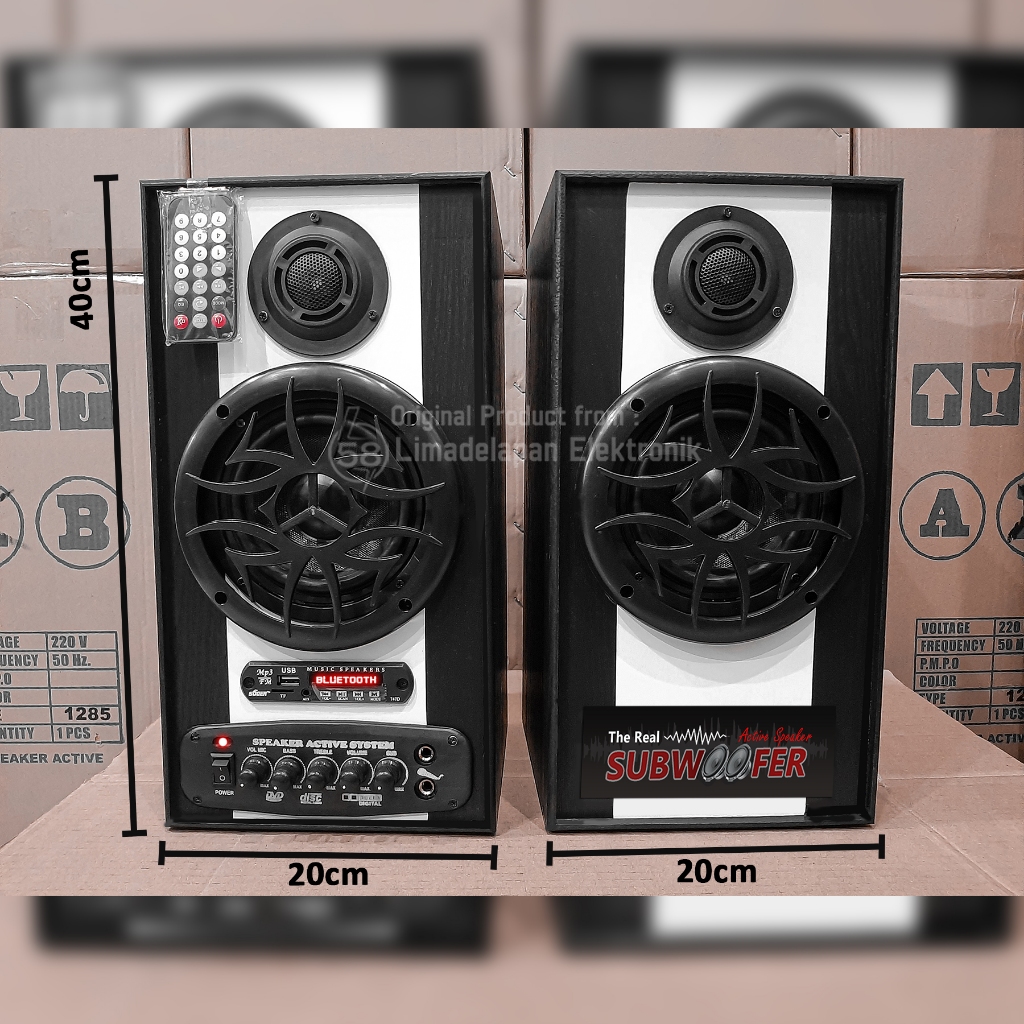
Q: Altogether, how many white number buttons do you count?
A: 10